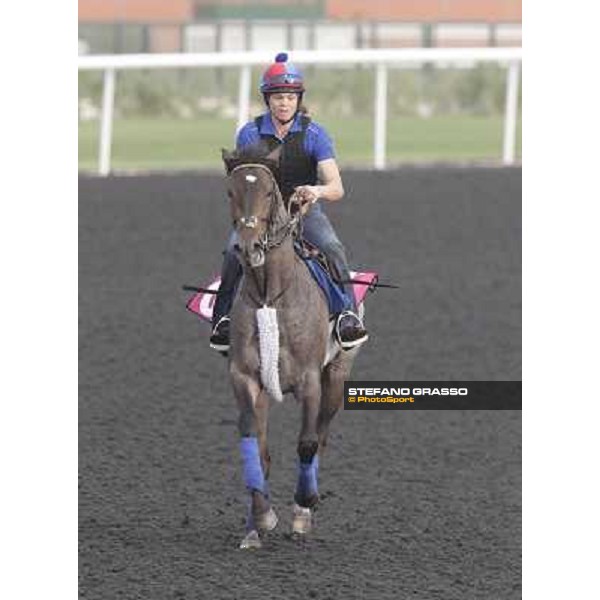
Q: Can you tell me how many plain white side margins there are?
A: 2